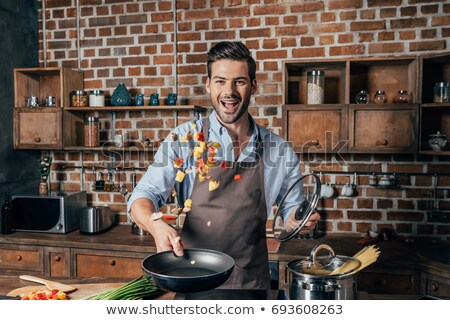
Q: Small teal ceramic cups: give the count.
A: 3